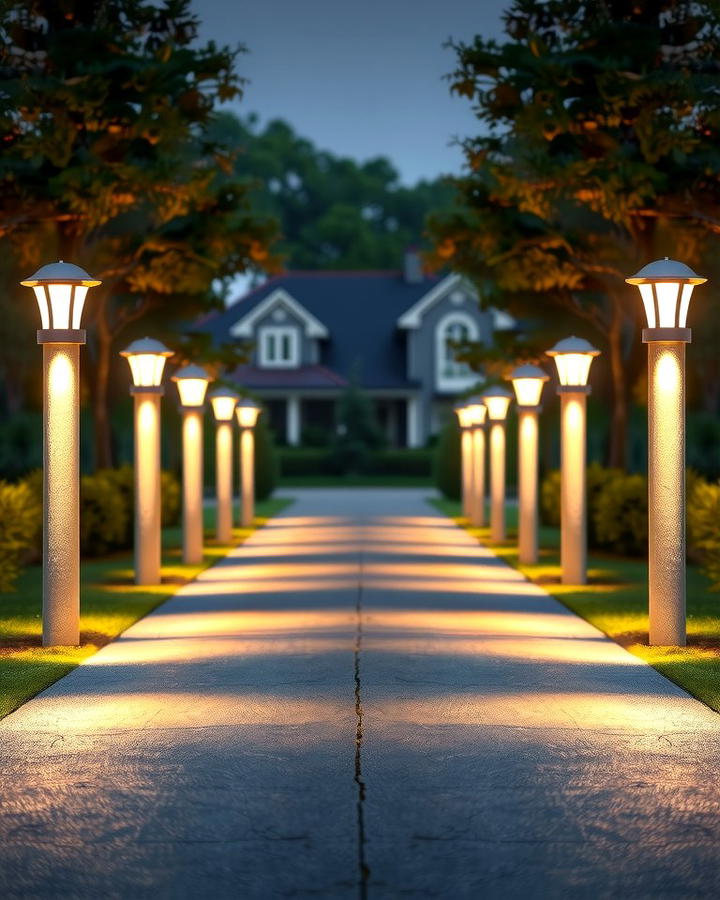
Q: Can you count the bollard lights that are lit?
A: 11